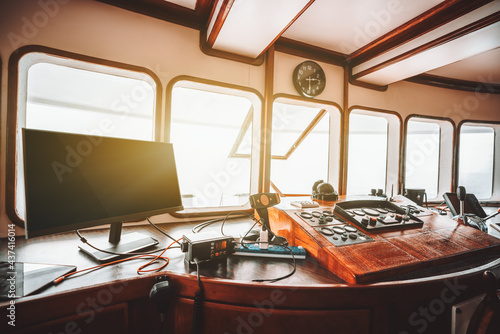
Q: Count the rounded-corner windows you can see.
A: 6